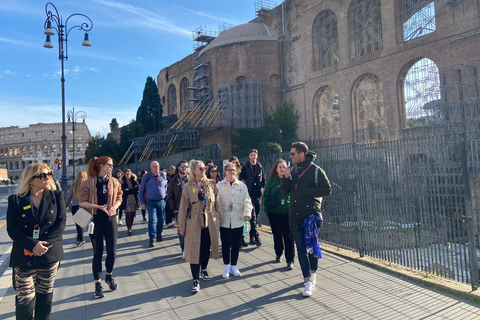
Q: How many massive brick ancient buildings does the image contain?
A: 2